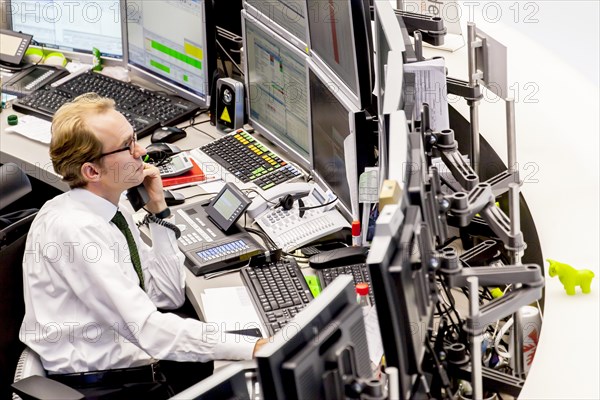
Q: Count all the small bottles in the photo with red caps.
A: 2